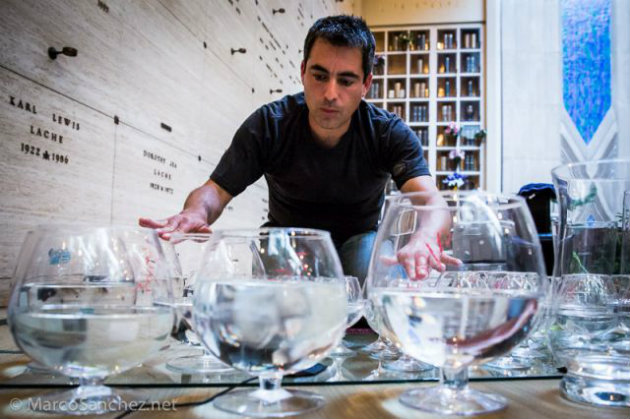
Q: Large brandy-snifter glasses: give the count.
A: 3